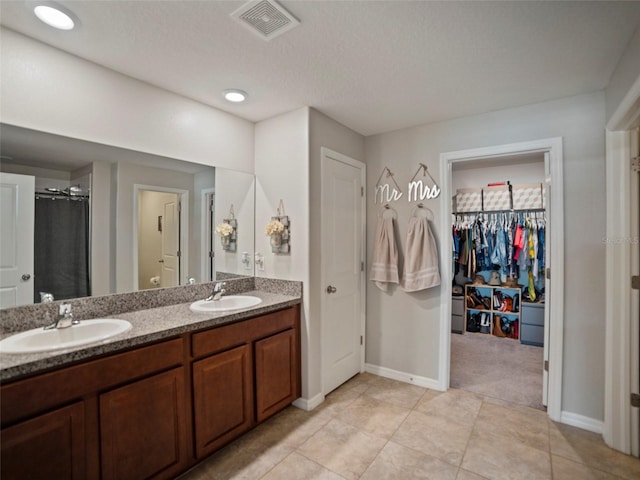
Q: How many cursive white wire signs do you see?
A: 2